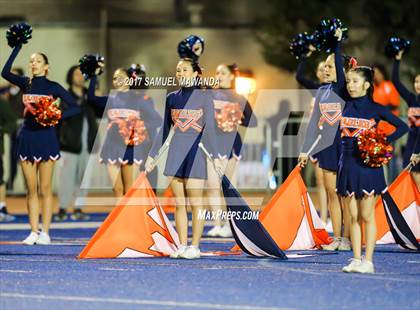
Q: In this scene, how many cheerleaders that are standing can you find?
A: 8